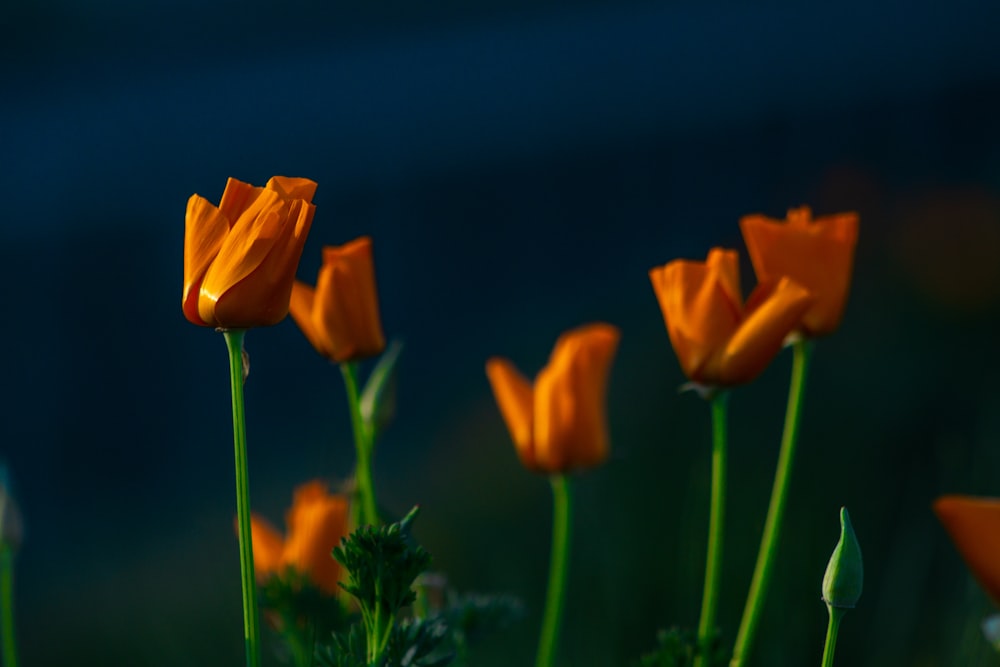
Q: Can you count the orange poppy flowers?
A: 7